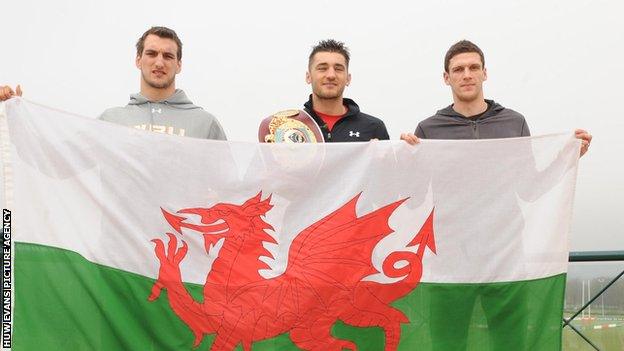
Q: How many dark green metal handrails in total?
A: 1